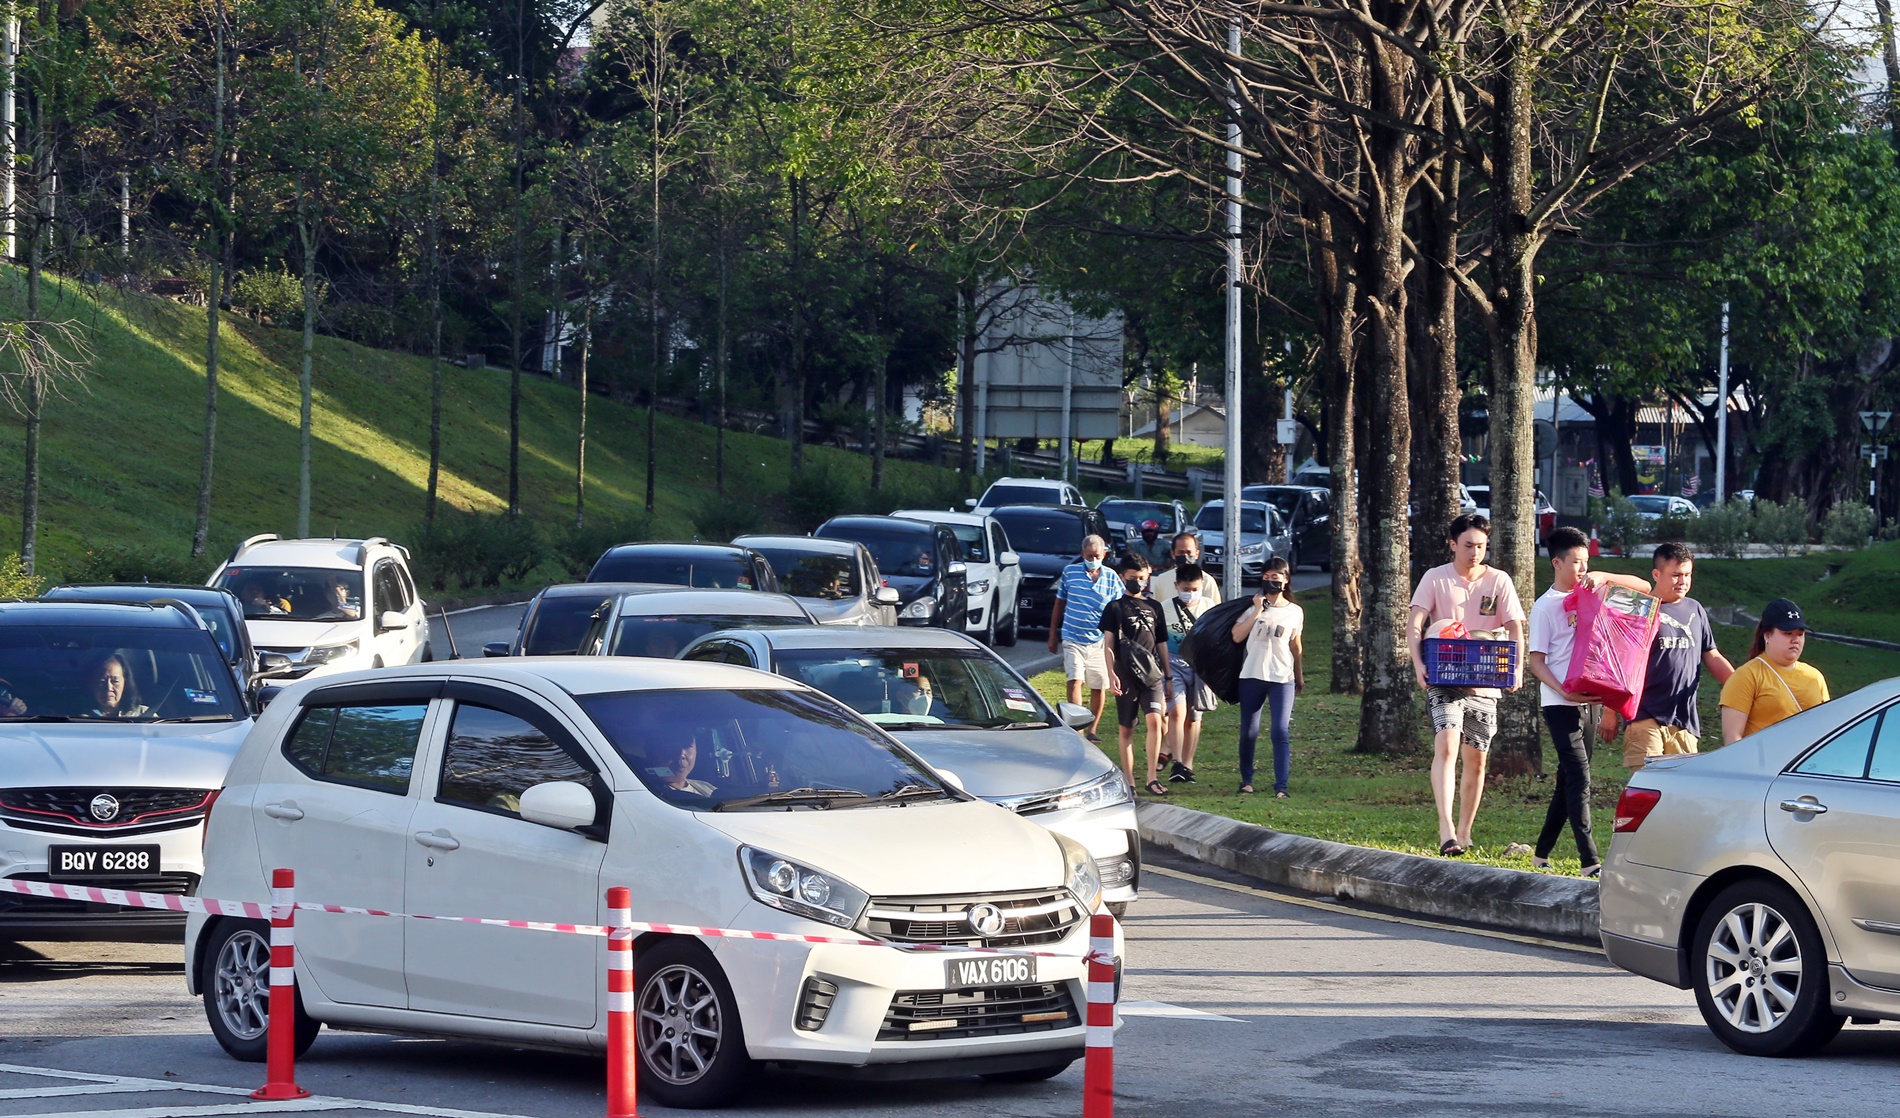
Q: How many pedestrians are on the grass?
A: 9